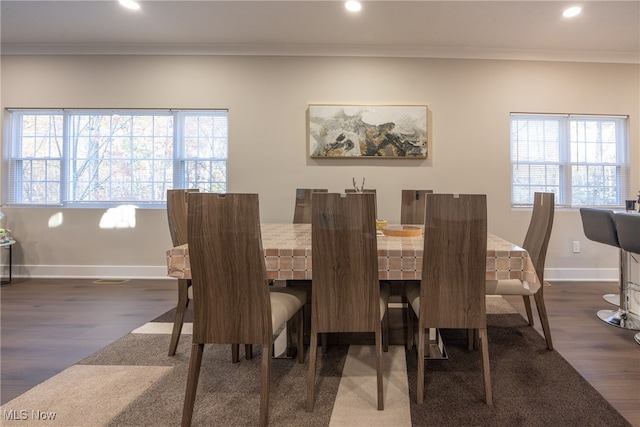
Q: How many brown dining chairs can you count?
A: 8